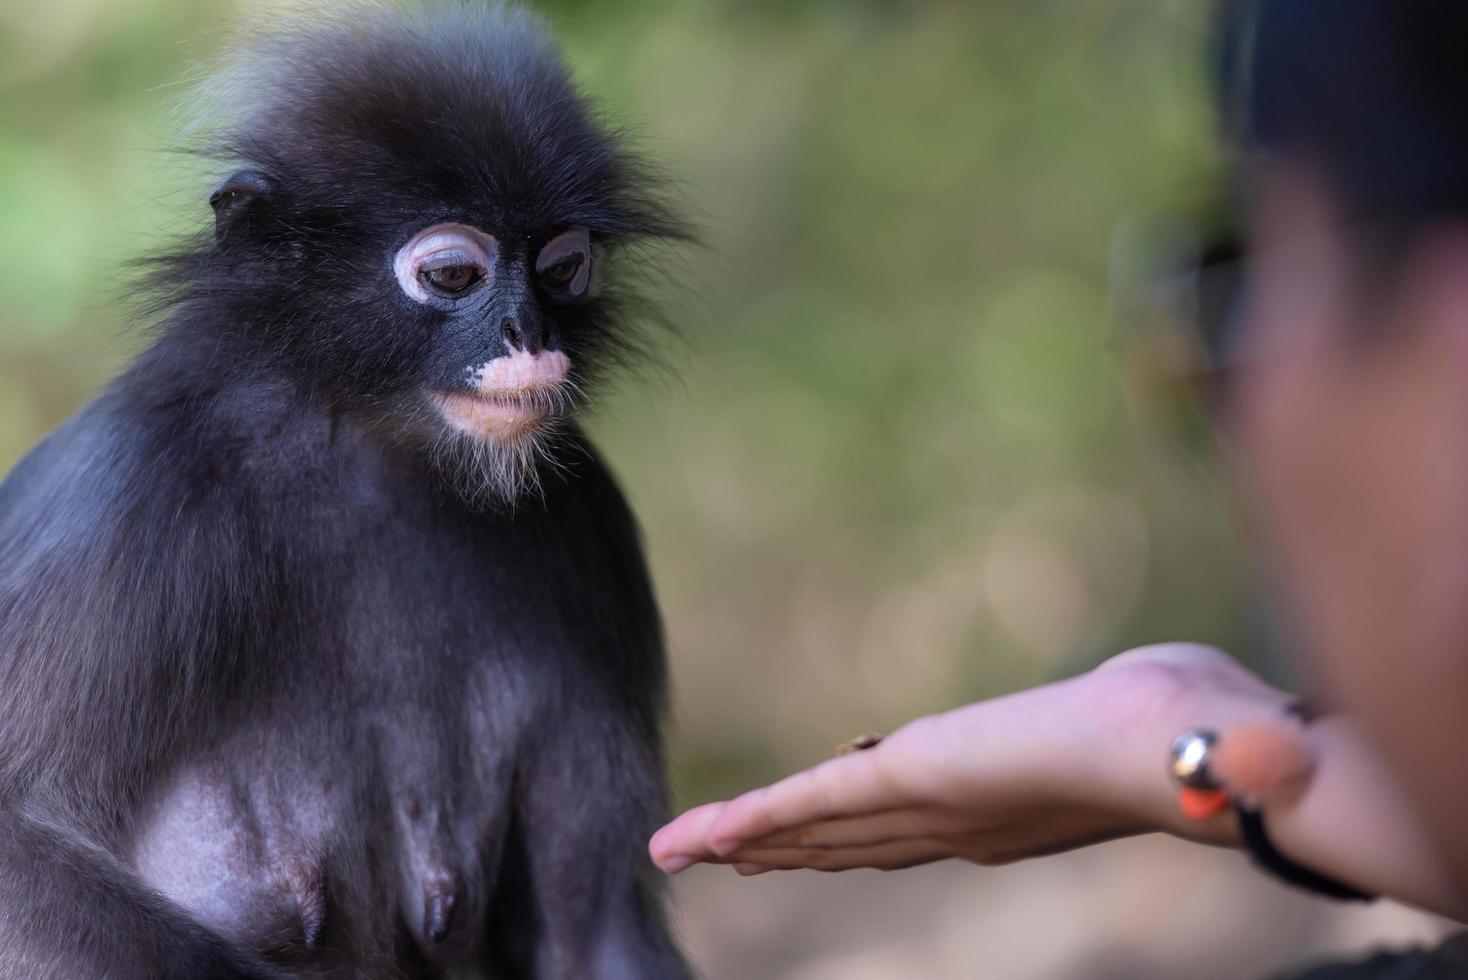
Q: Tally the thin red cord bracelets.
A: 0